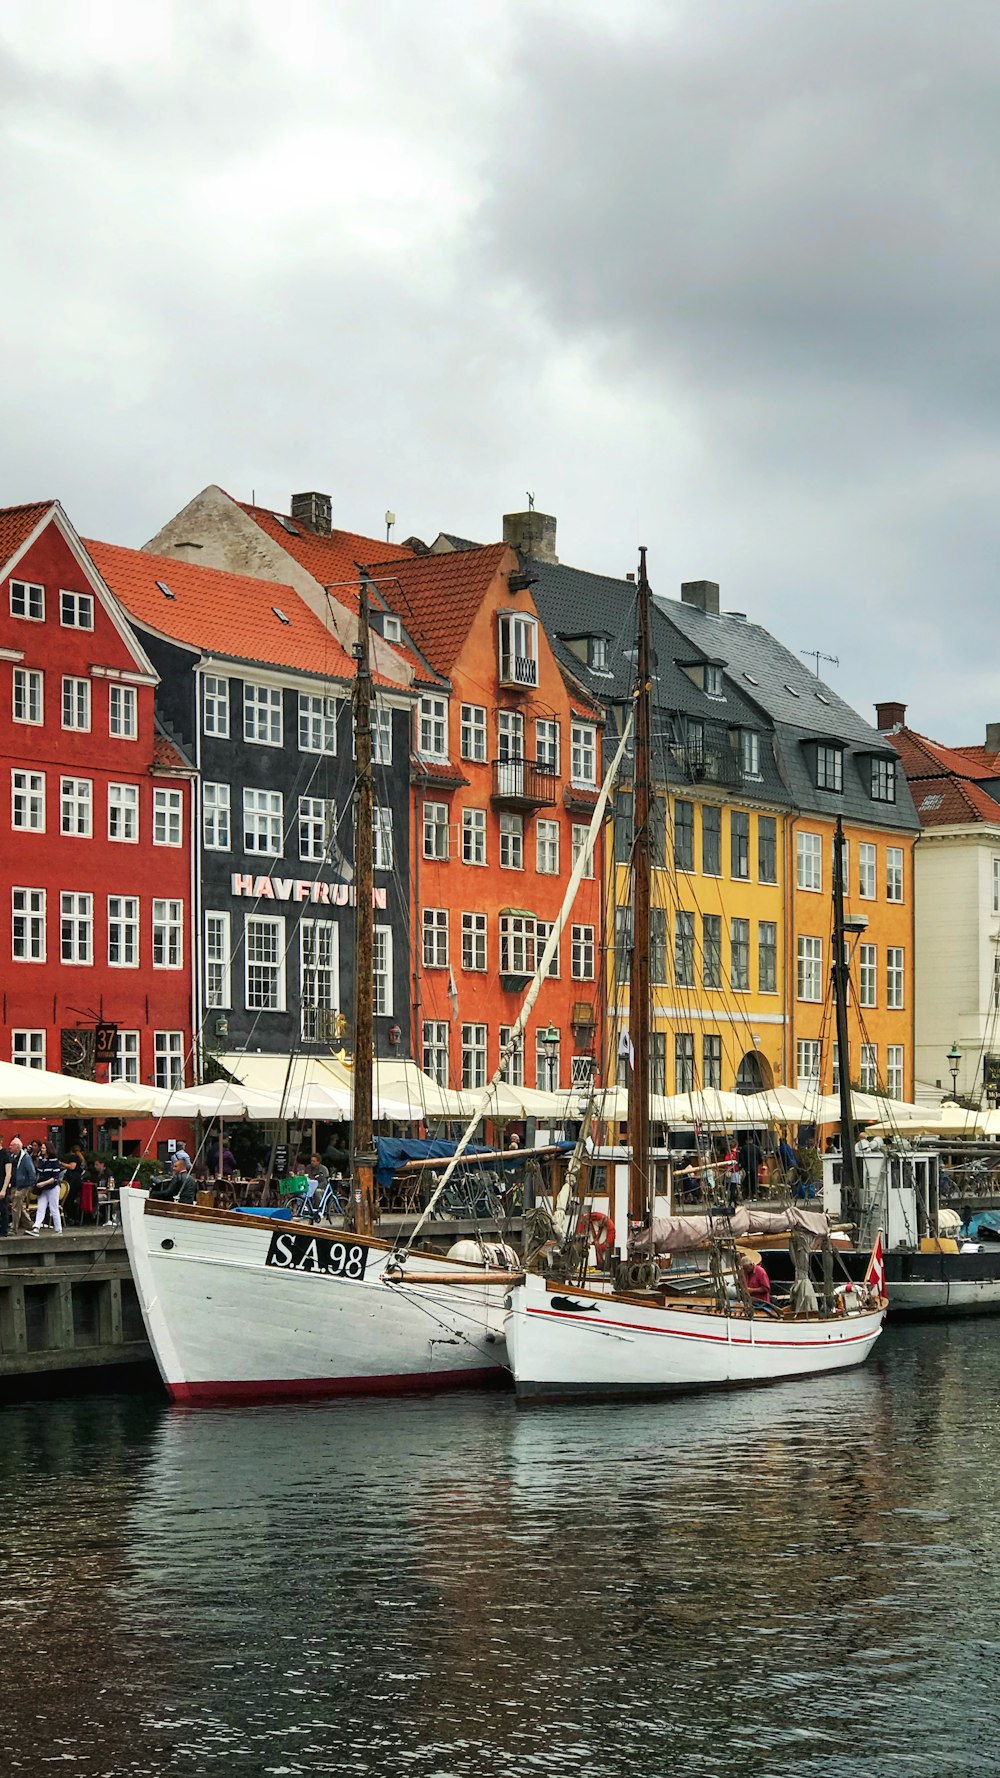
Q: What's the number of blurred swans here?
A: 0